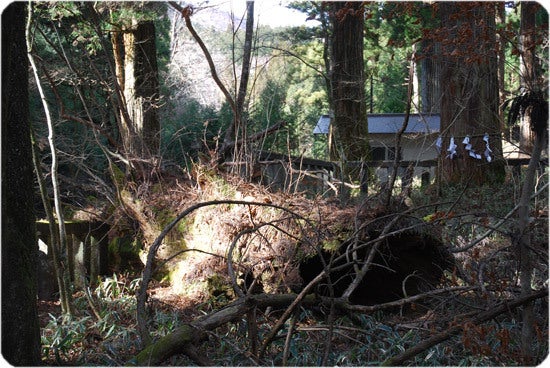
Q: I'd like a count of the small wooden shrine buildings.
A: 1